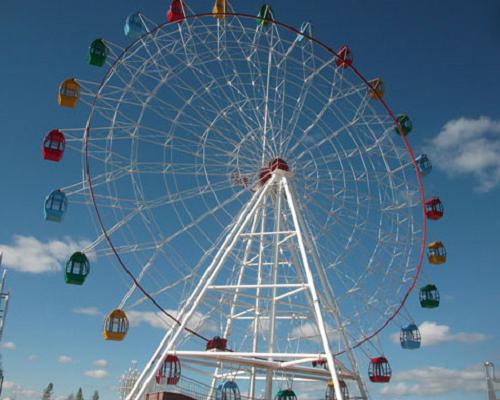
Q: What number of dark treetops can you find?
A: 3